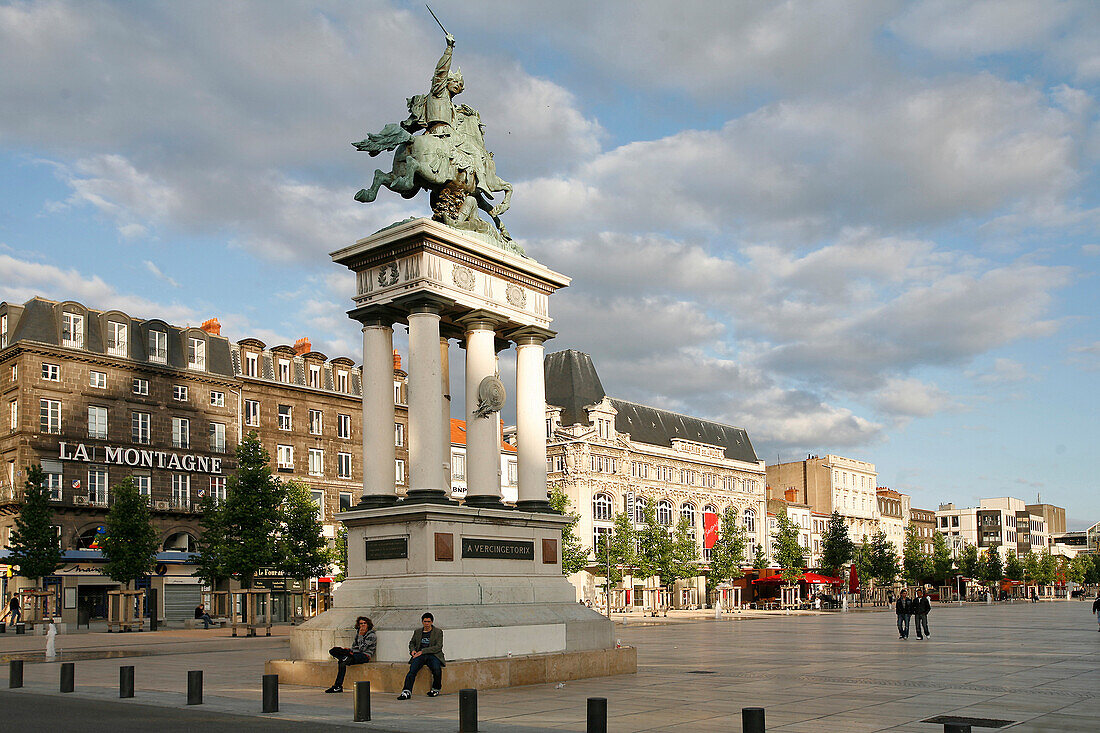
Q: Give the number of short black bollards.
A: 10